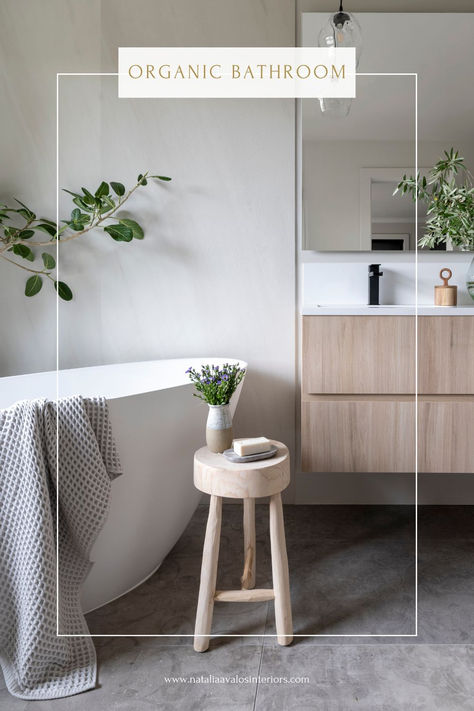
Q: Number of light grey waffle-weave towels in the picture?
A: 1